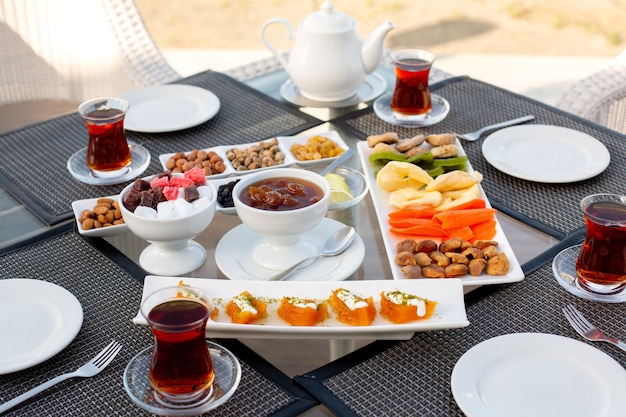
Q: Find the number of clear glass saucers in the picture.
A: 4